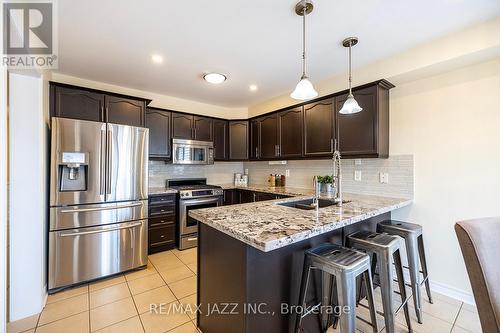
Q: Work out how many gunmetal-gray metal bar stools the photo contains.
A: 3